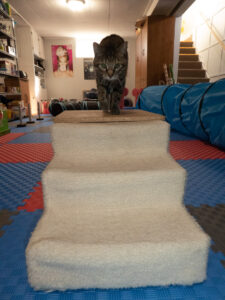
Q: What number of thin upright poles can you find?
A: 3